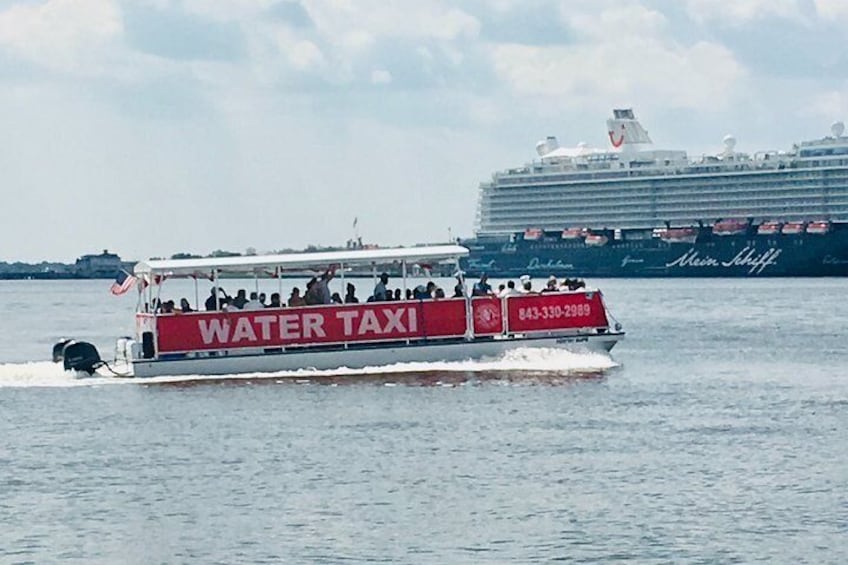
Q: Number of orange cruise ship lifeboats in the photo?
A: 8